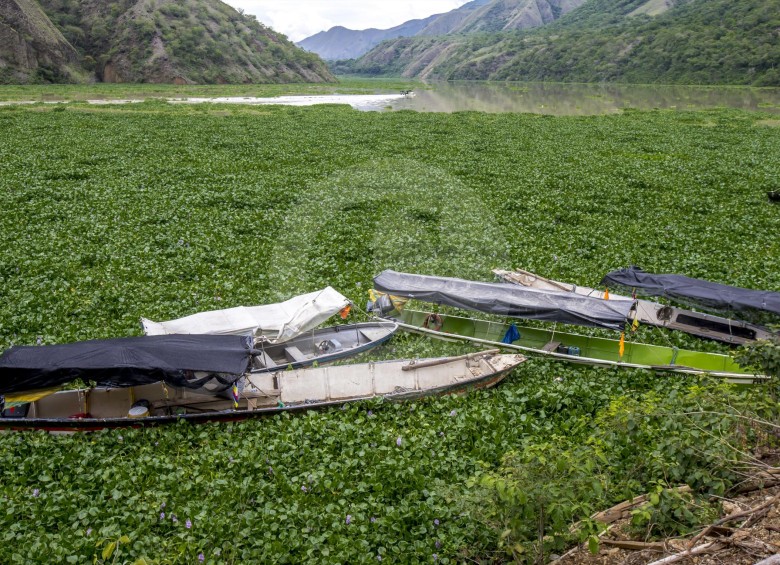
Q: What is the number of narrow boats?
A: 4